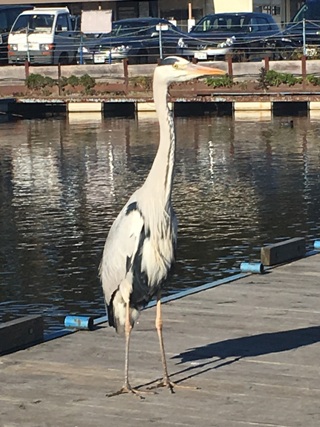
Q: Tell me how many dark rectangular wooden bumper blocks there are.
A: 2